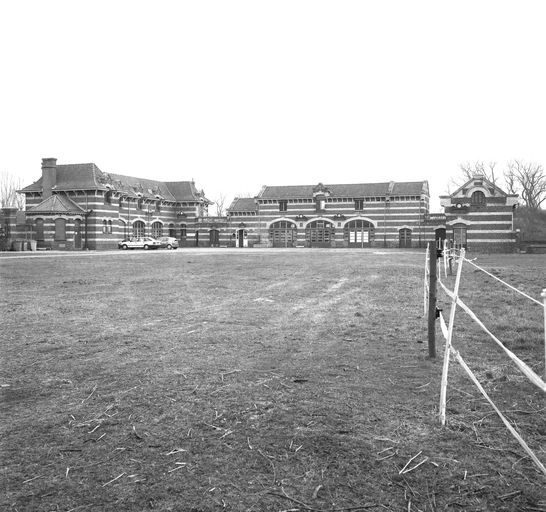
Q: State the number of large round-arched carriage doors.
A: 3